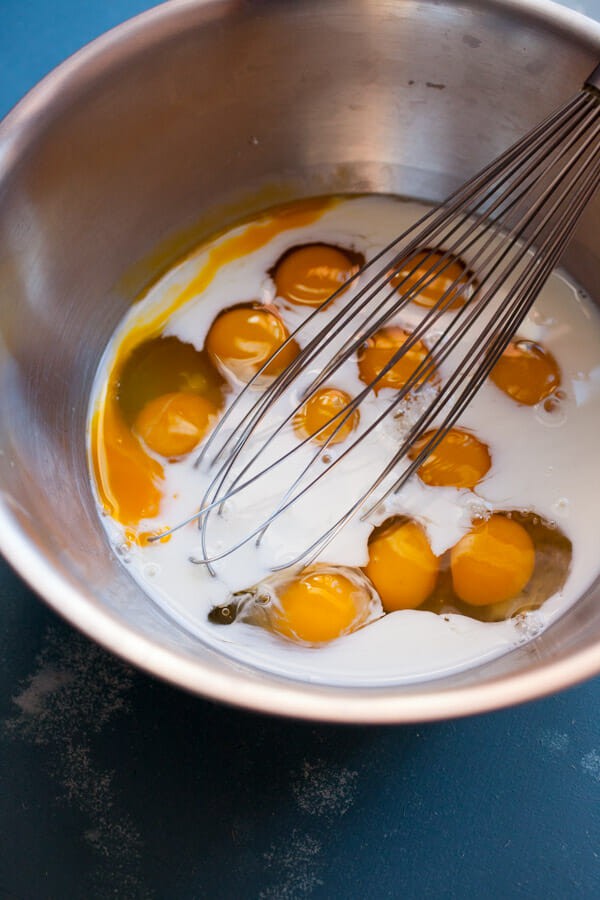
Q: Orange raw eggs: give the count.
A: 11